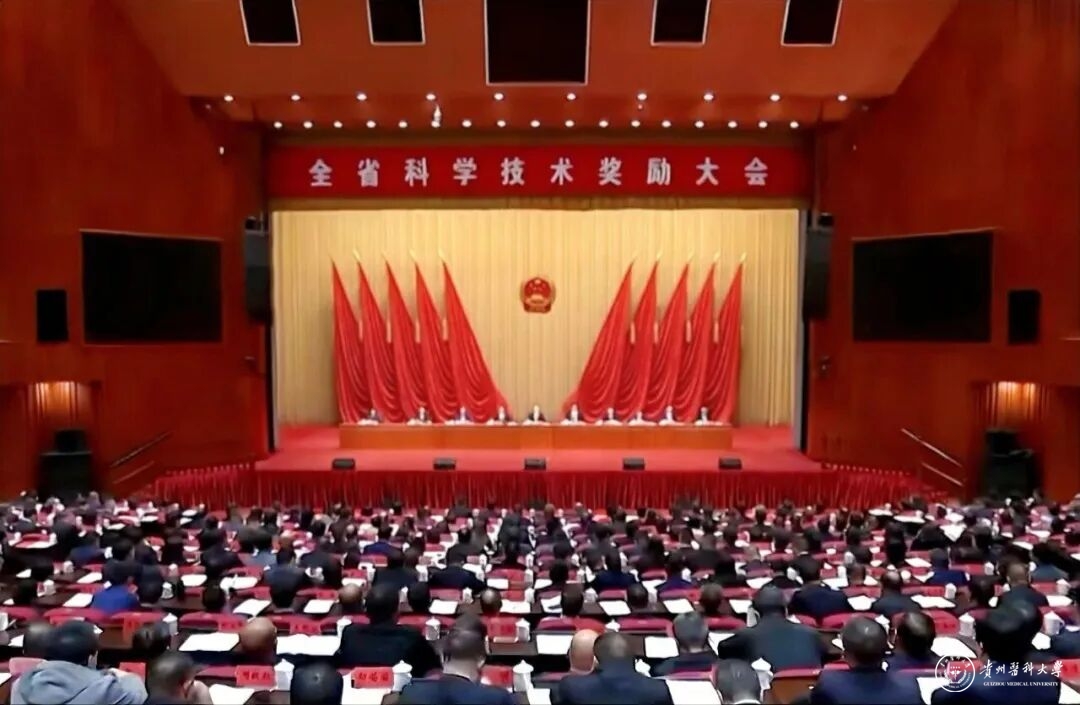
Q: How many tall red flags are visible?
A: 10